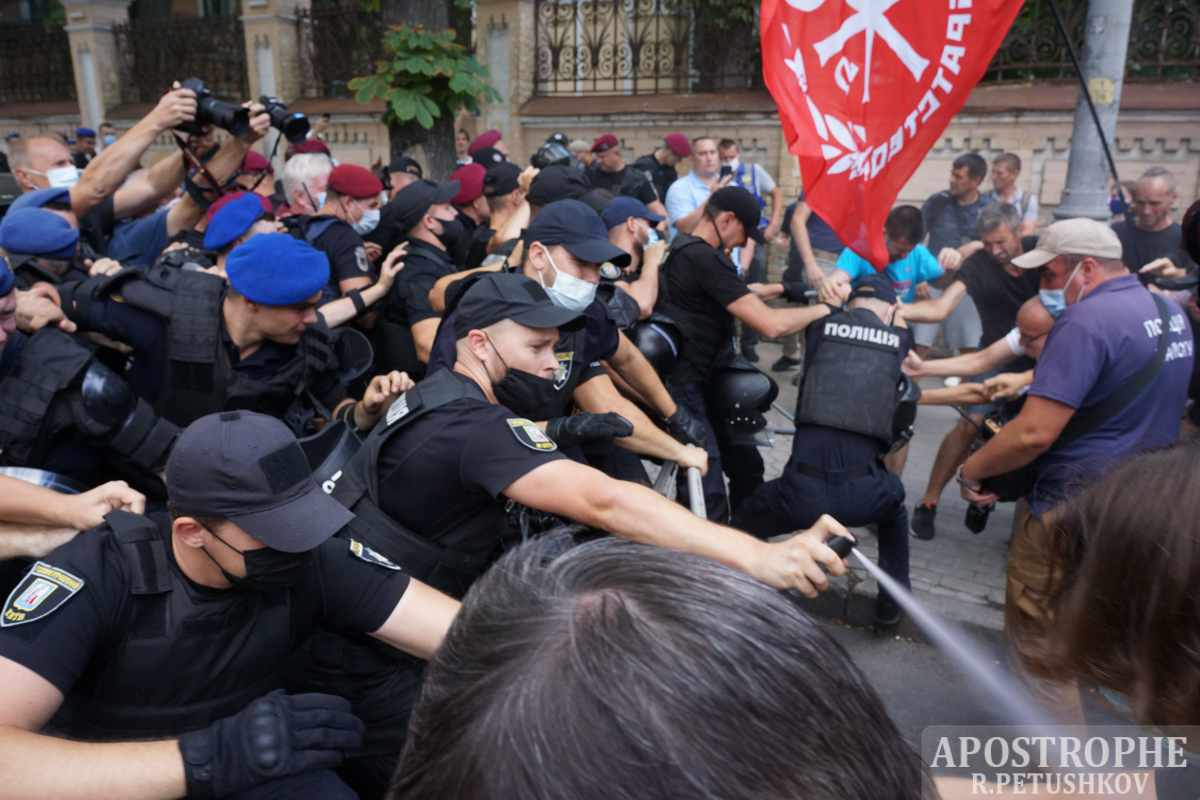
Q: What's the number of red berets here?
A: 8